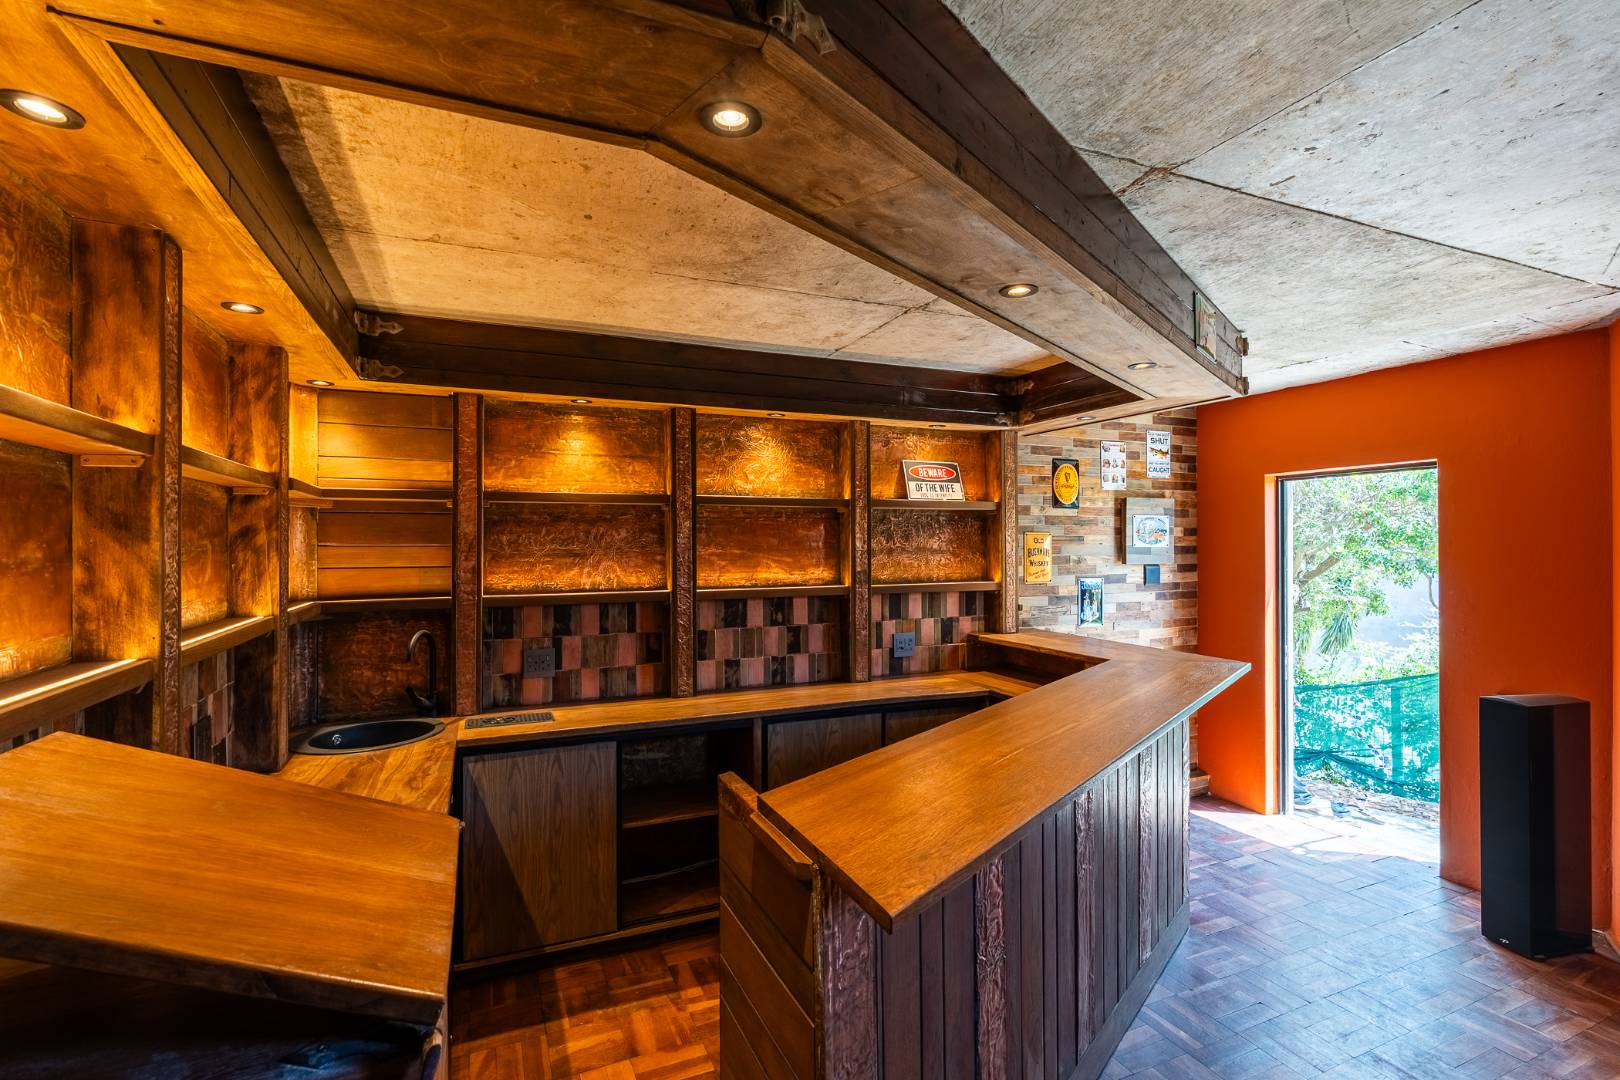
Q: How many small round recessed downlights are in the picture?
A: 10